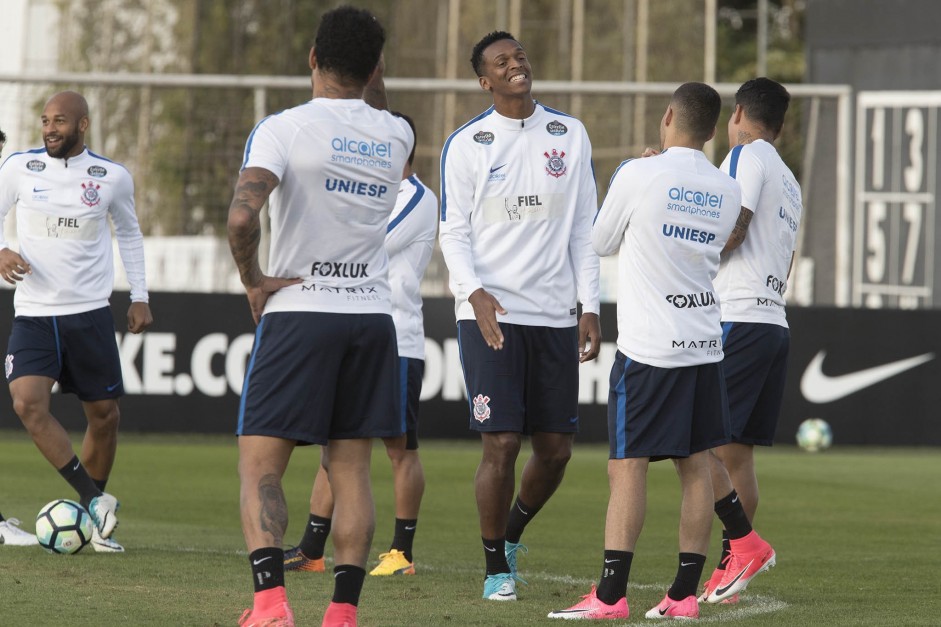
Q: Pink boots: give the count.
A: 6